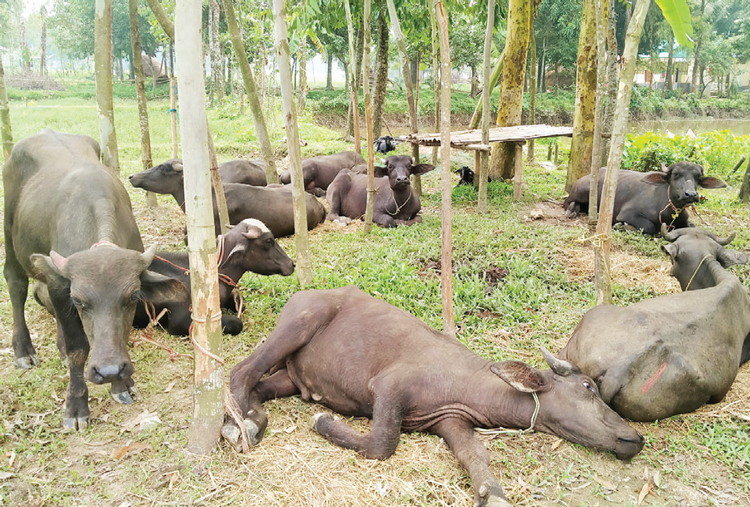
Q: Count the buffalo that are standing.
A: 1